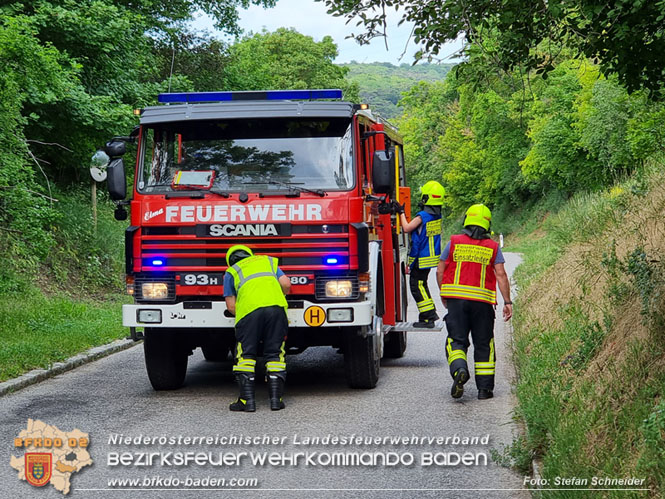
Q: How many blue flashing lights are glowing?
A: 2